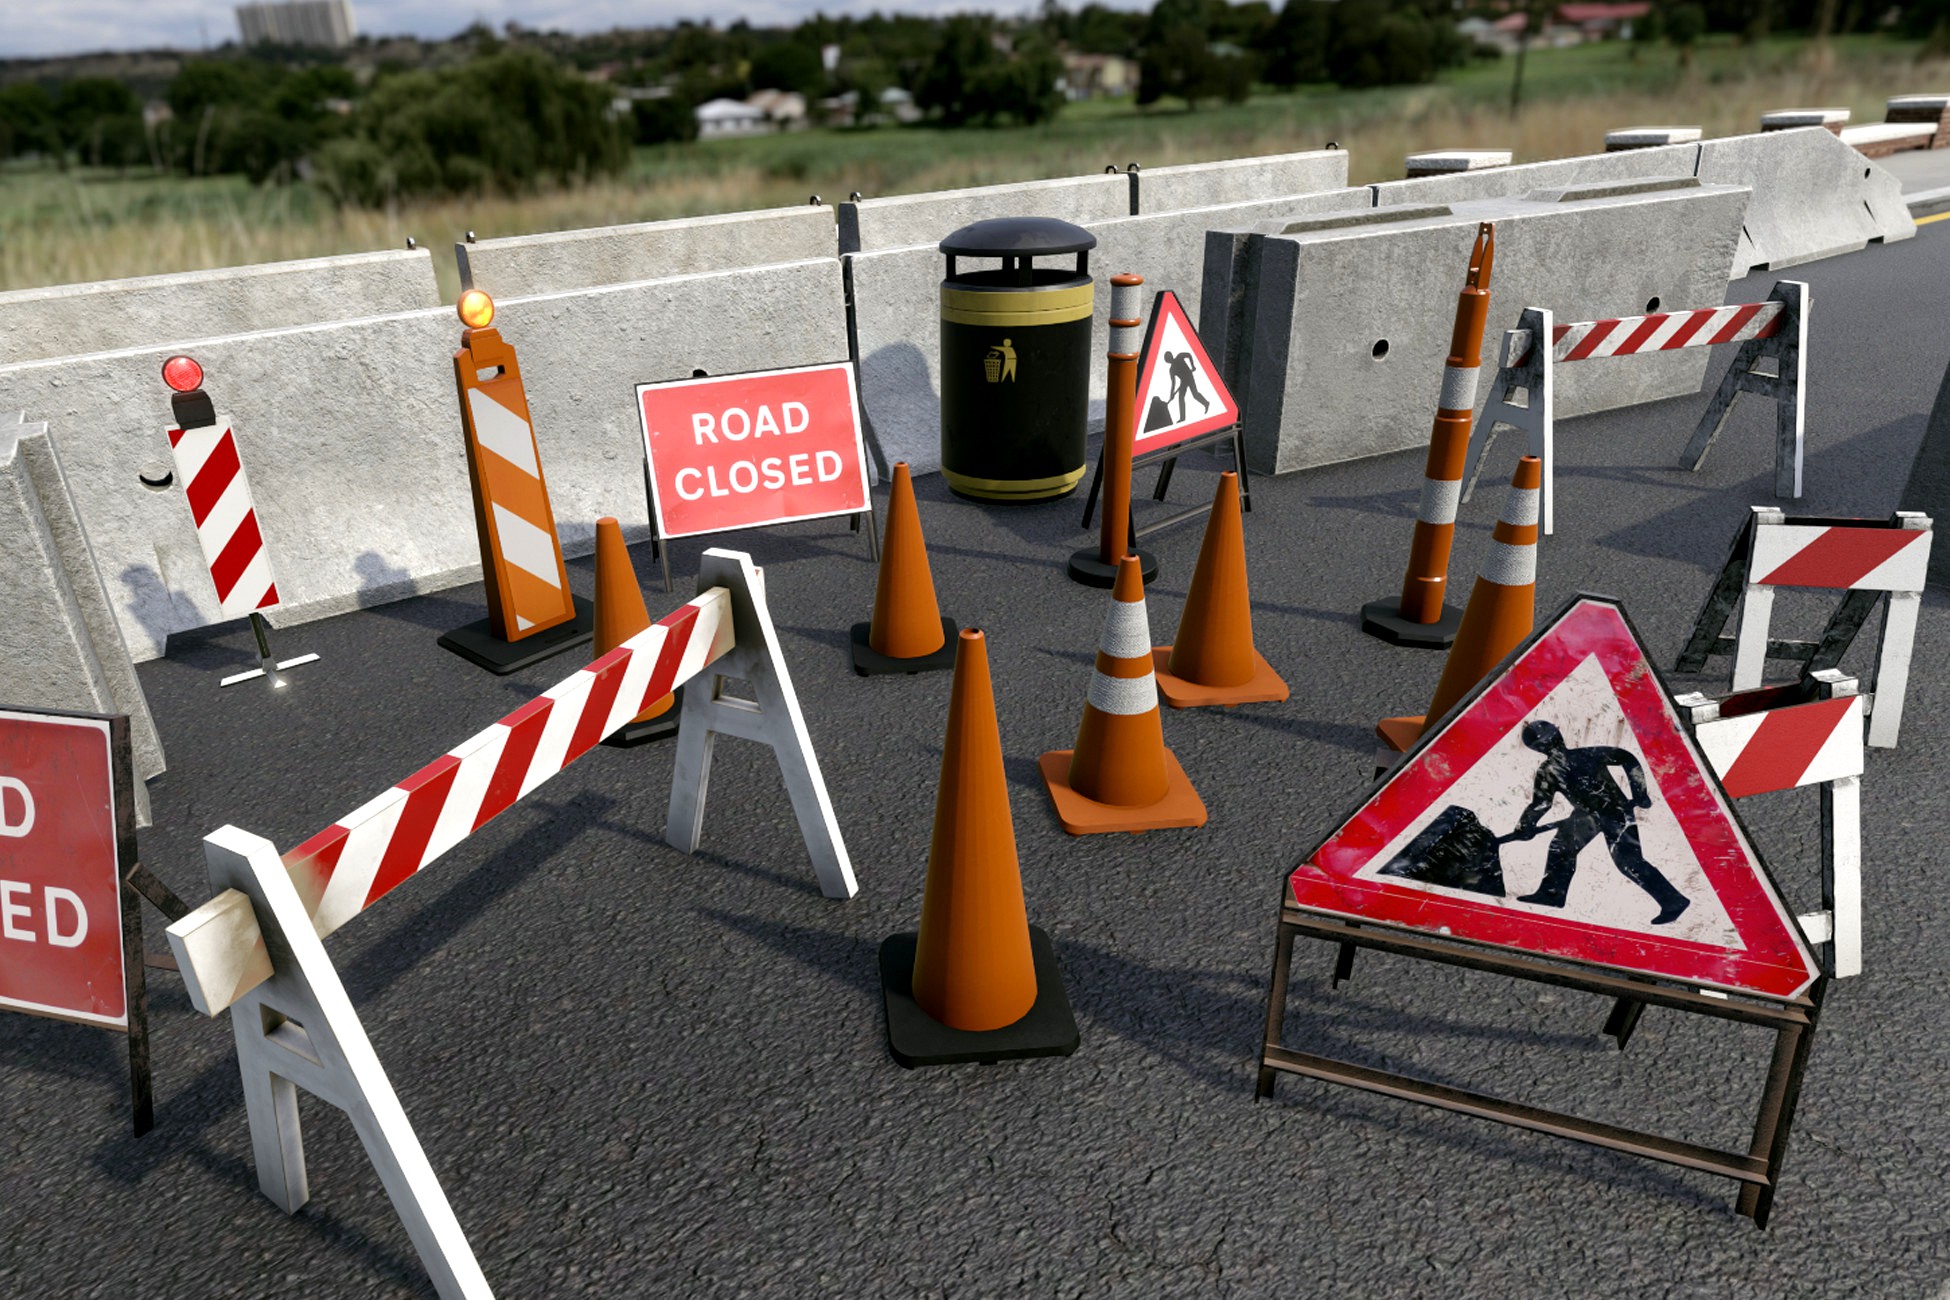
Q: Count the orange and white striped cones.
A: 2